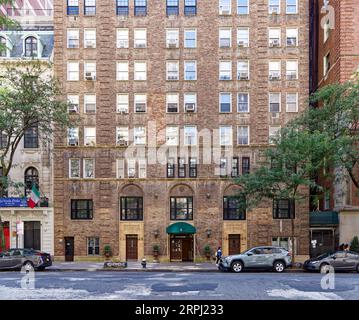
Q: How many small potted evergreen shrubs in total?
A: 3